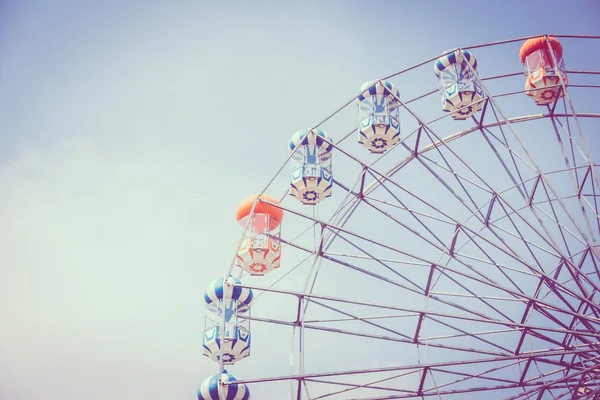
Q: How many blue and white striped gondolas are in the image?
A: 5